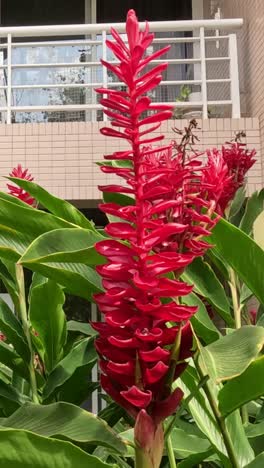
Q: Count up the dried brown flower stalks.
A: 2